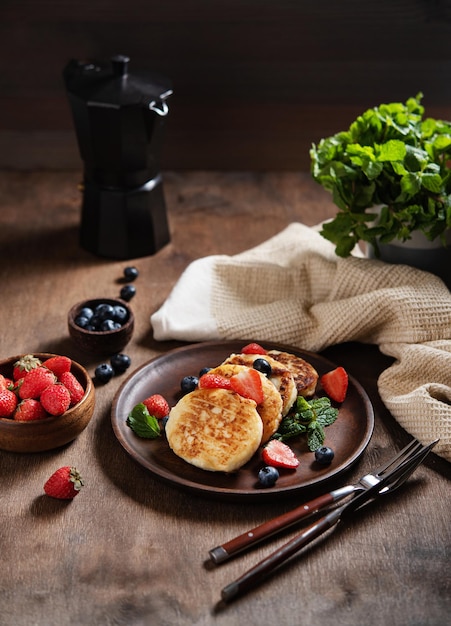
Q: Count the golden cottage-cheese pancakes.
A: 4